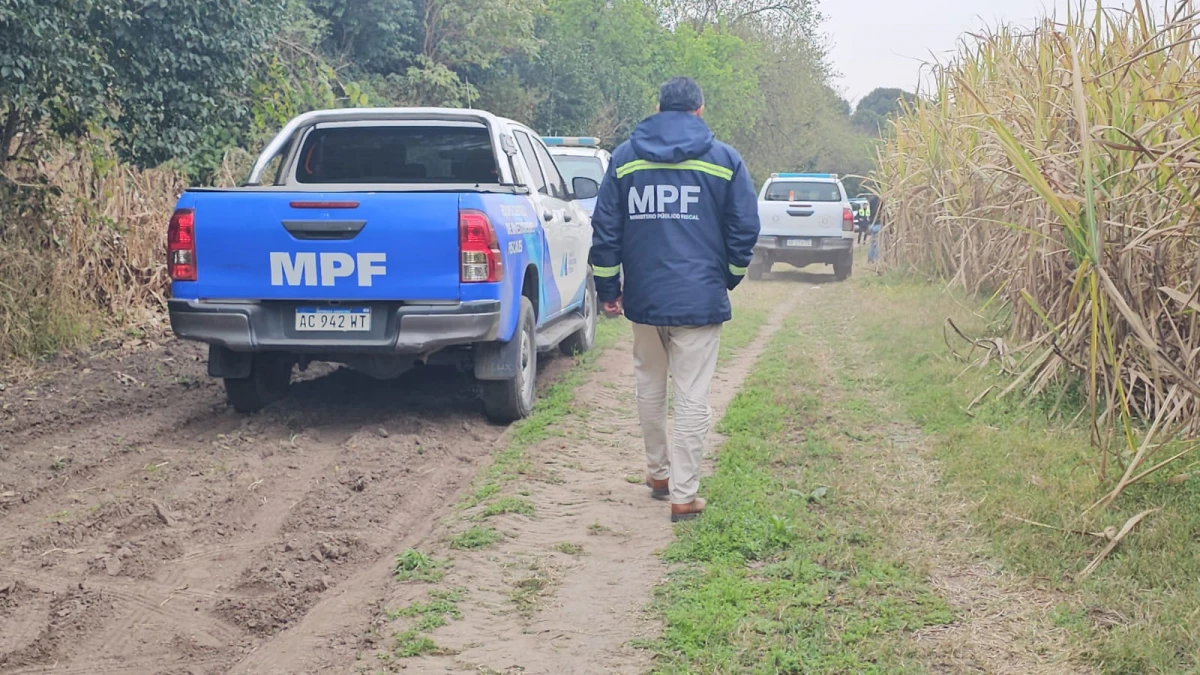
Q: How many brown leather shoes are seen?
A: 2